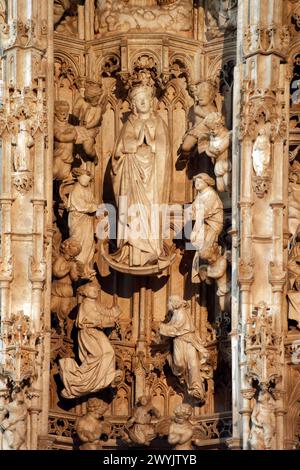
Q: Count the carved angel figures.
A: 13